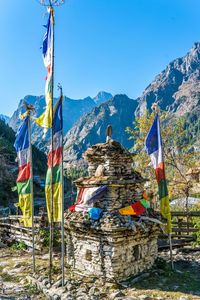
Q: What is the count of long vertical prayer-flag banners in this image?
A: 4